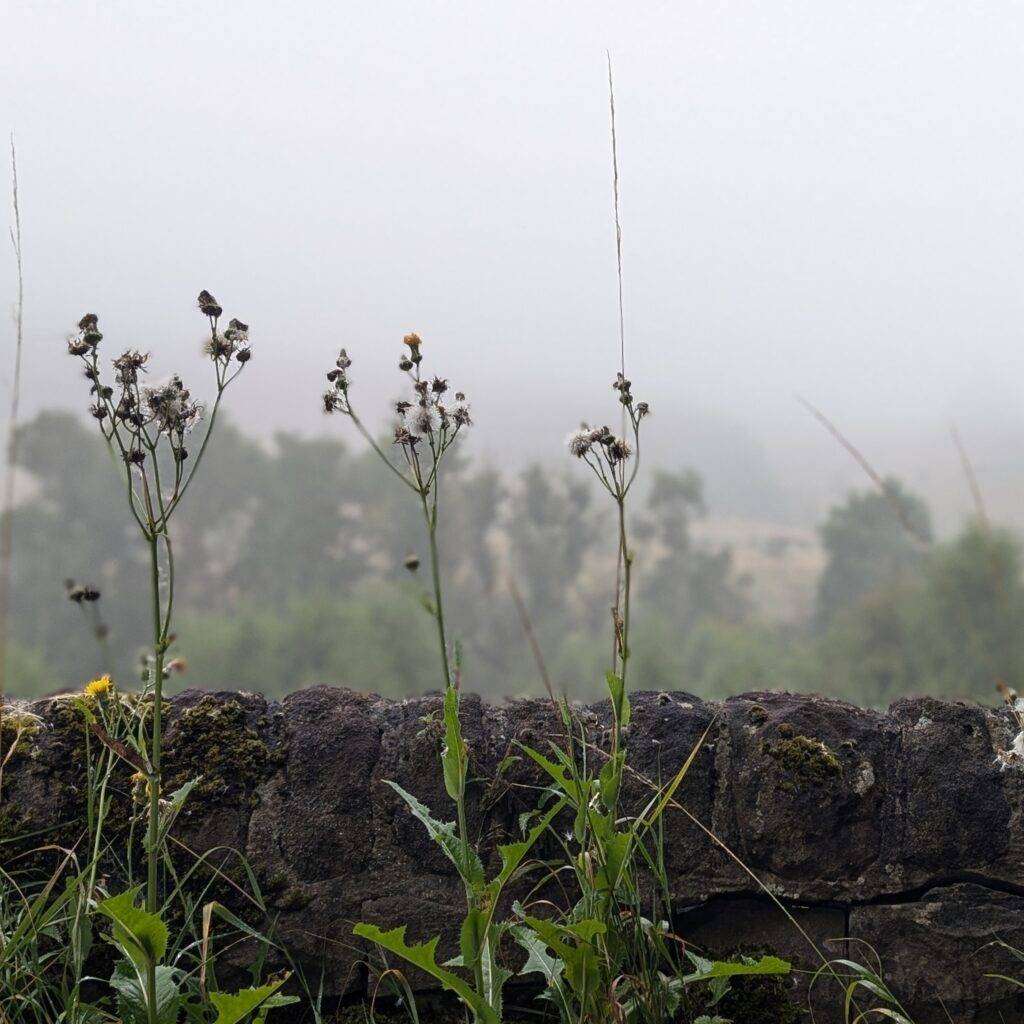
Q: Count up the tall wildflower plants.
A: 3